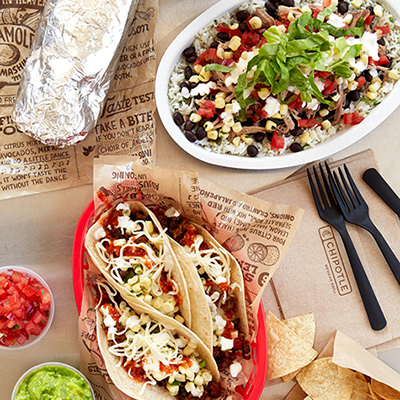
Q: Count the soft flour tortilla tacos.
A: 3